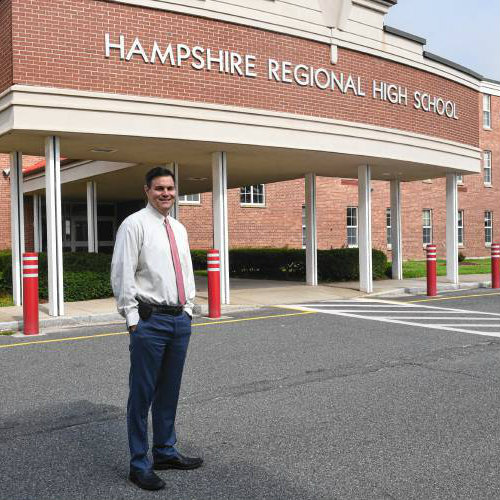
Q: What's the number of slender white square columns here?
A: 10